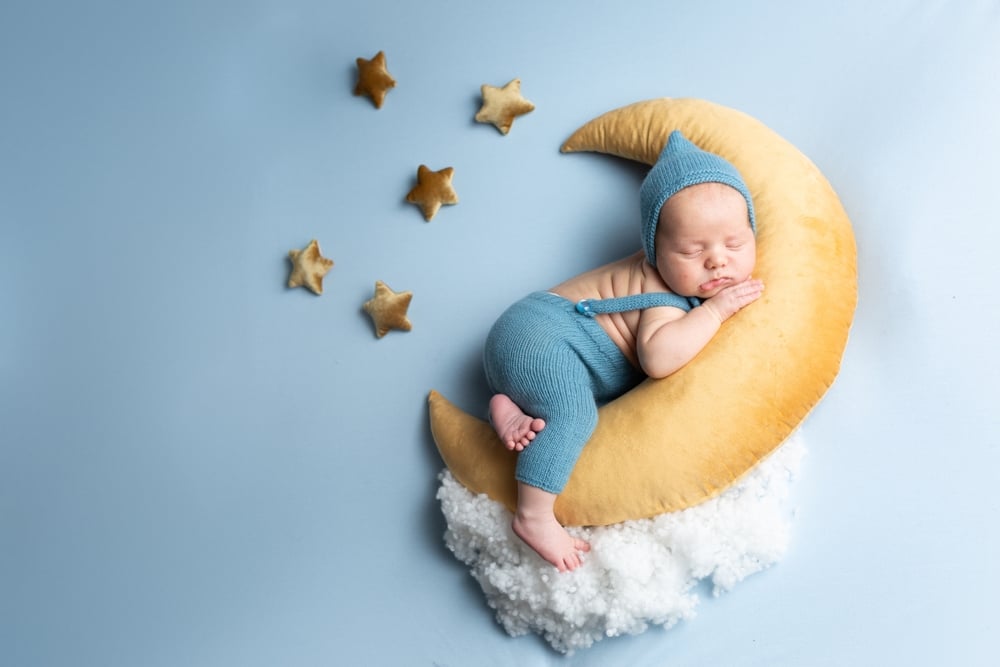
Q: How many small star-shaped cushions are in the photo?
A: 5